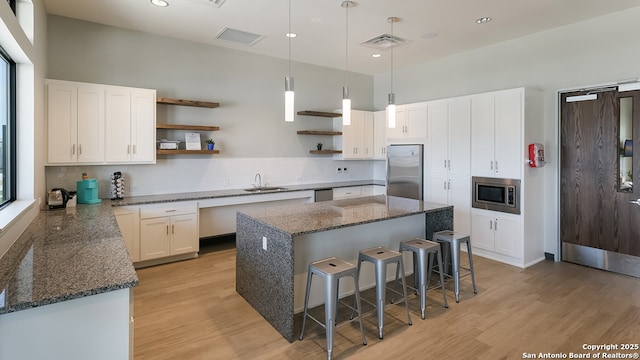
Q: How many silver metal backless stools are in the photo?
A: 4